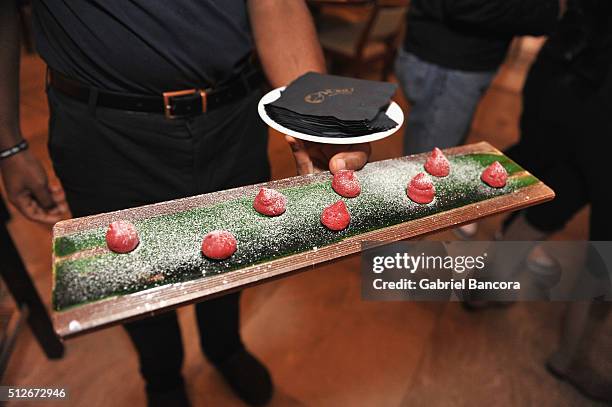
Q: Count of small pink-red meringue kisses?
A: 8